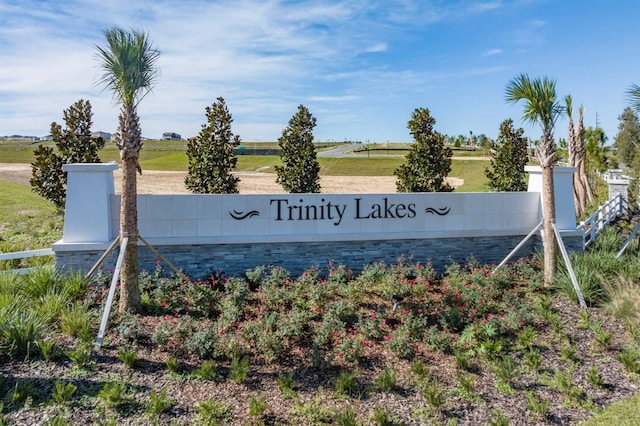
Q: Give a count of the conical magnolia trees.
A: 5